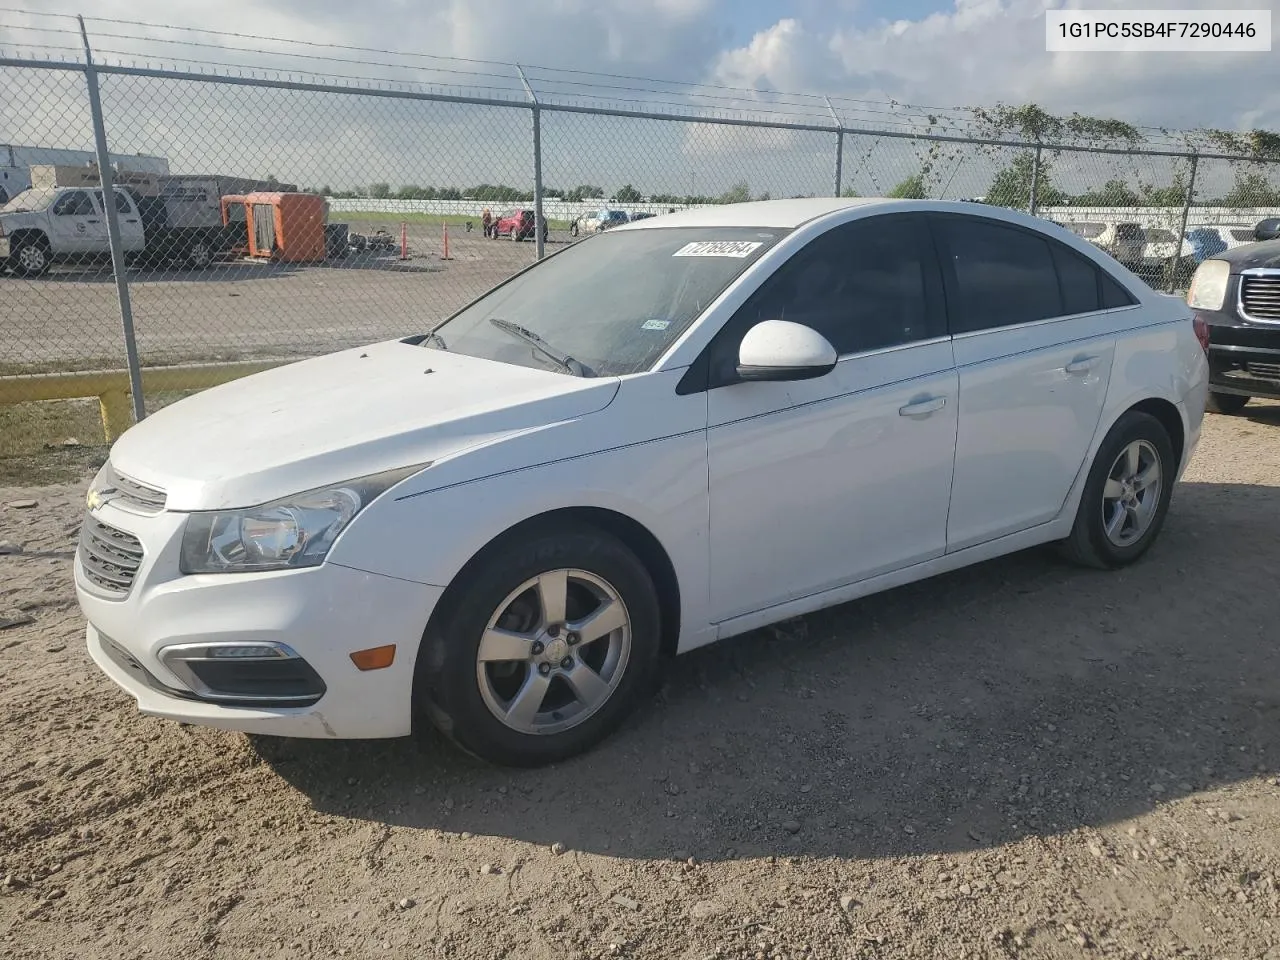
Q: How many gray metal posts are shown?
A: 5